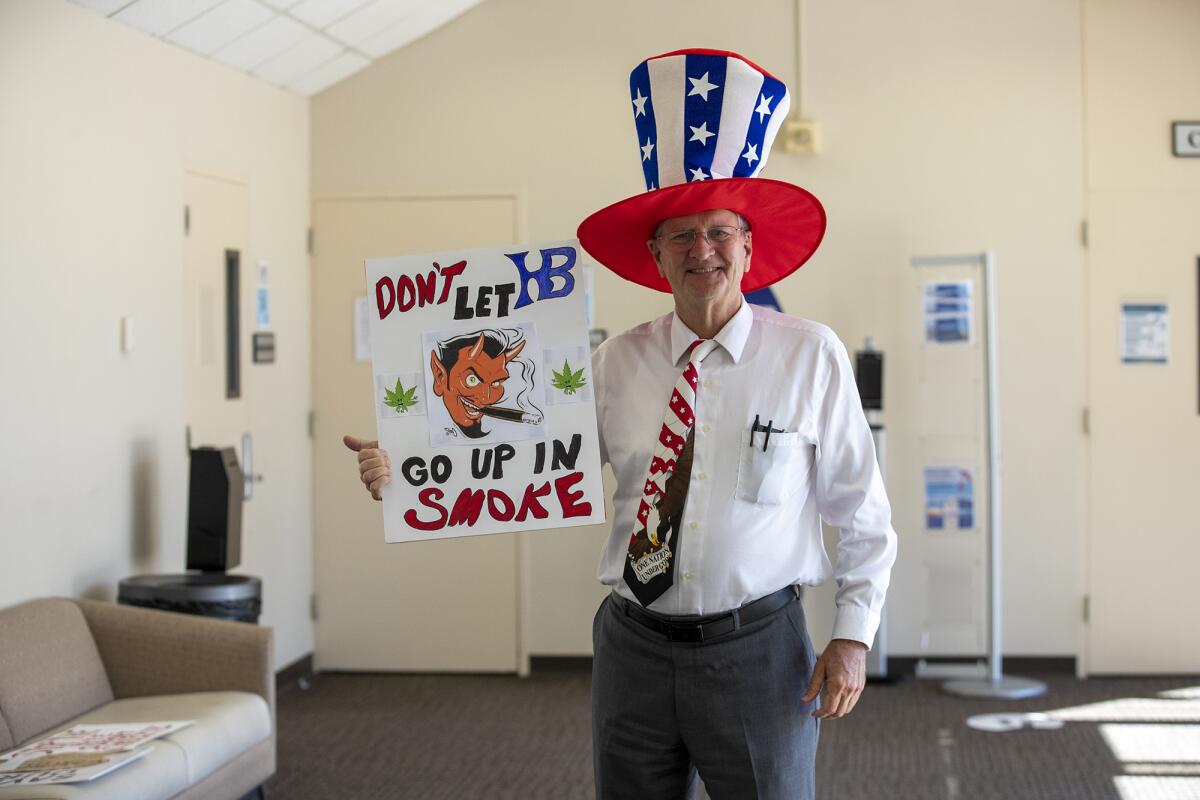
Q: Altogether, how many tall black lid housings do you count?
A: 1